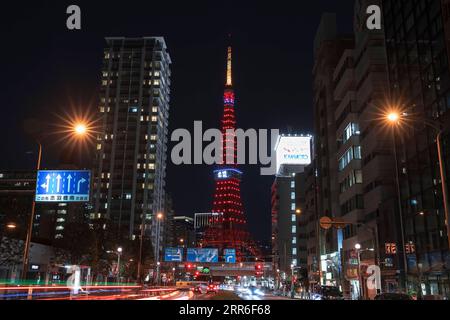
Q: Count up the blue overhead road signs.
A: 4